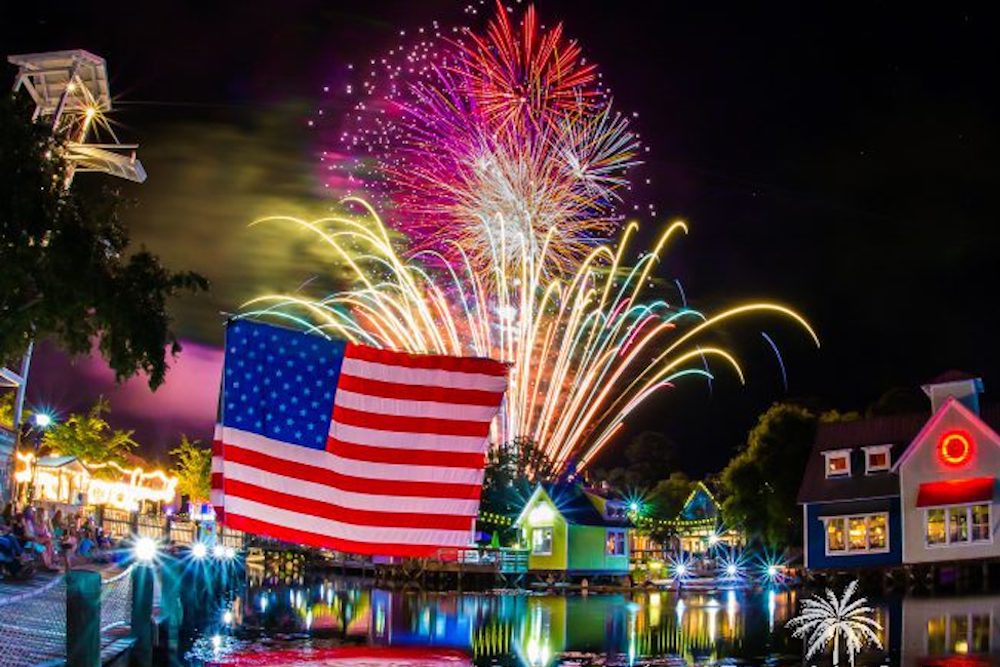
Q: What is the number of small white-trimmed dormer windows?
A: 2